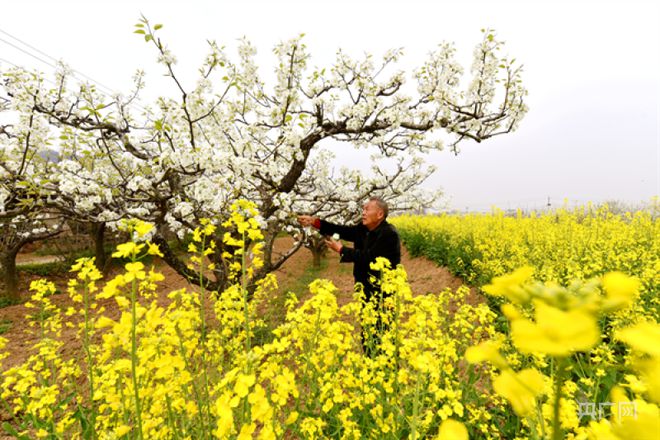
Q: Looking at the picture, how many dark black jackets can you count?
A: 1